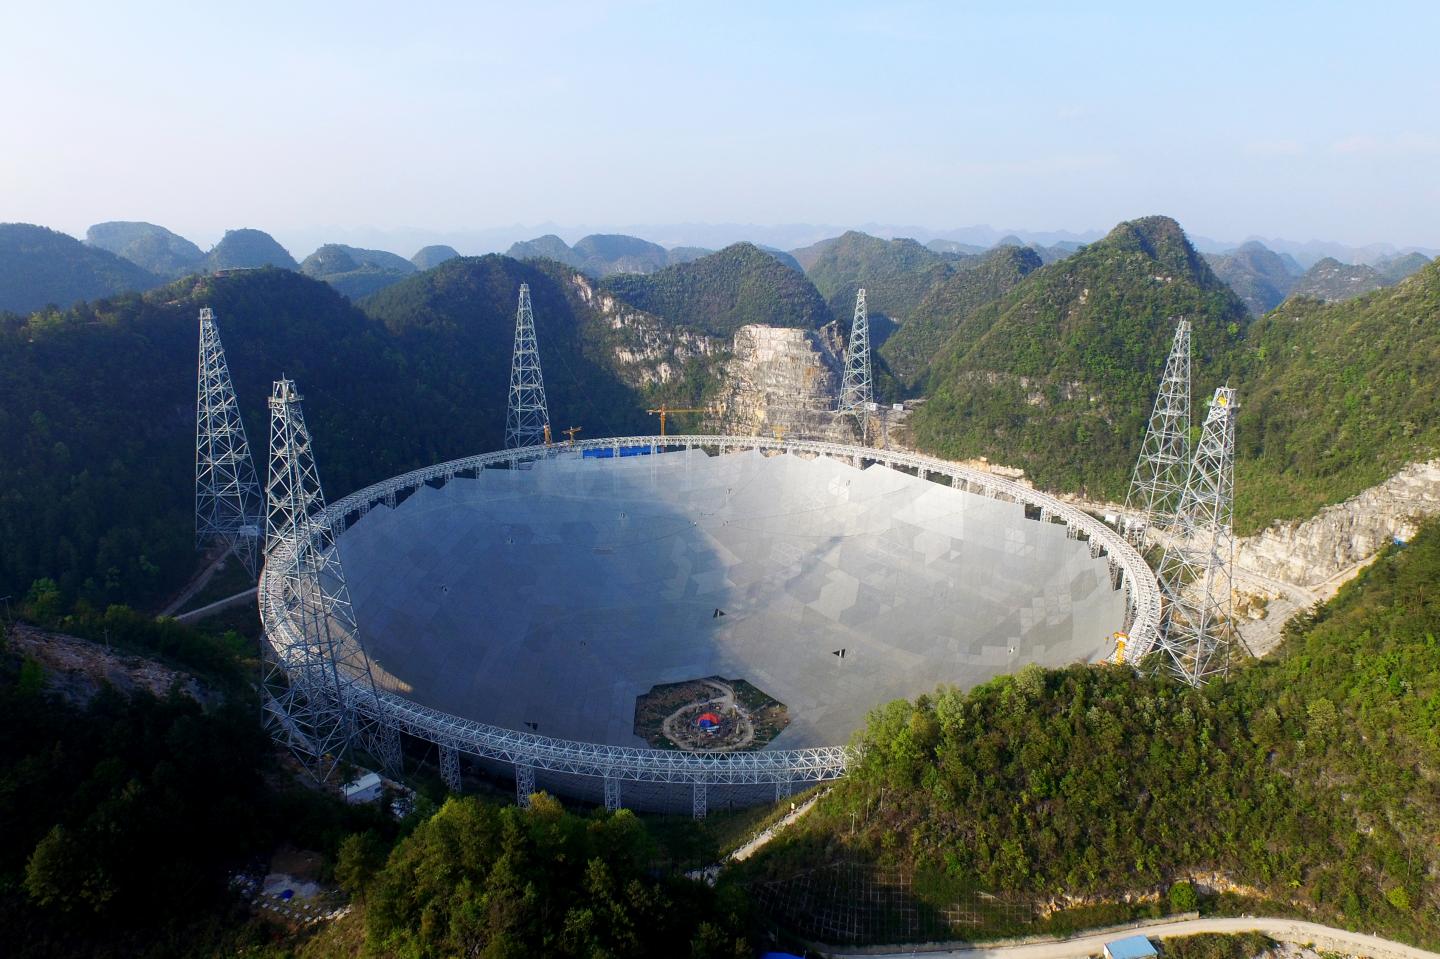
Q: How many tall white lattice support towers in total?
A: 6